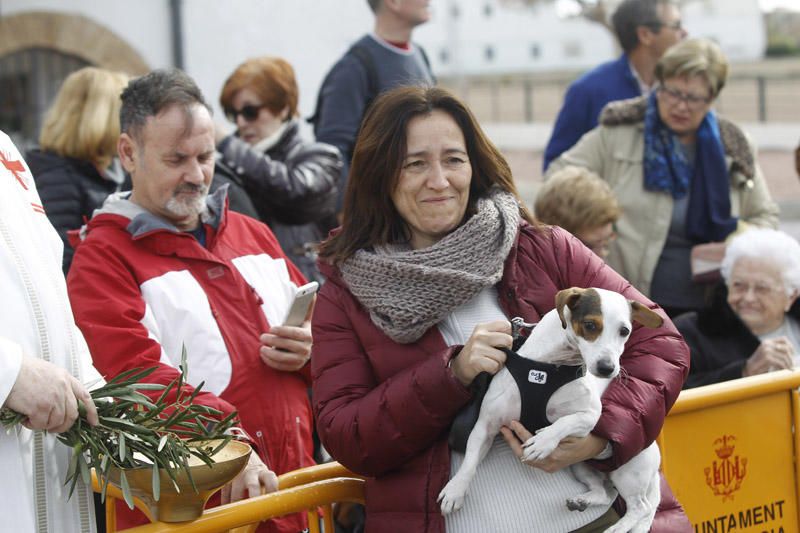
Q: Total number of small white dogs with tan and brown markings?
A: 1